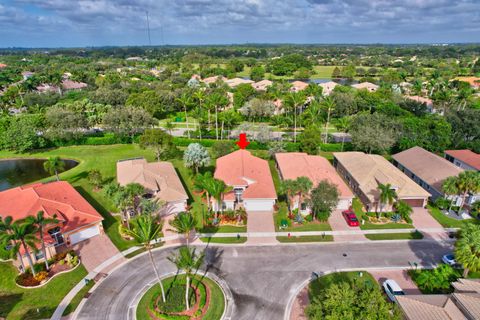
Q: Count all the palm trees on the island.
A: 3